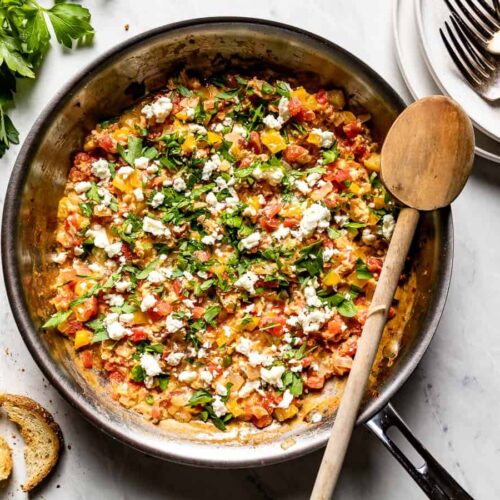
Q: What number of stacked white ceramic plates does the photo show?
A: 2